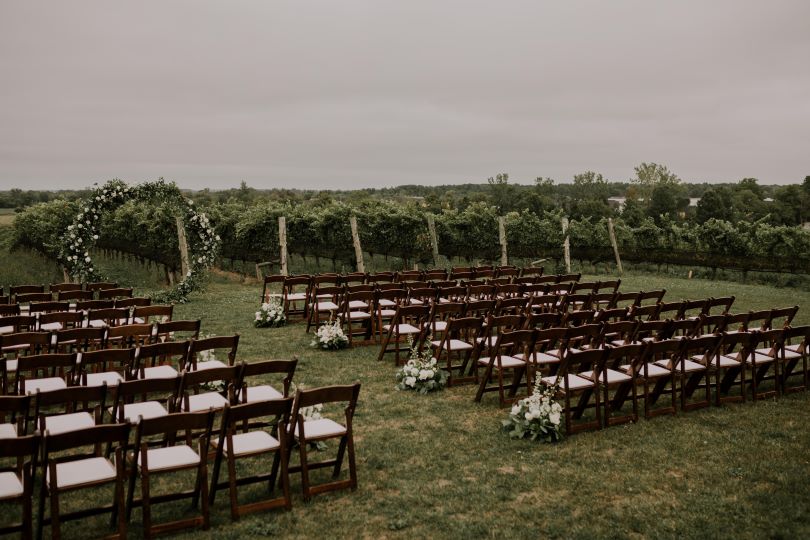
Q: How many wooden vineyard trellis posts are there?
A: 7